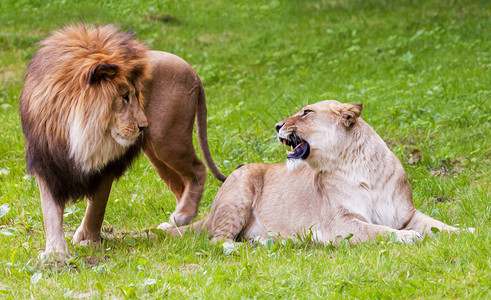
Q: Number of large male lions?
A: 1